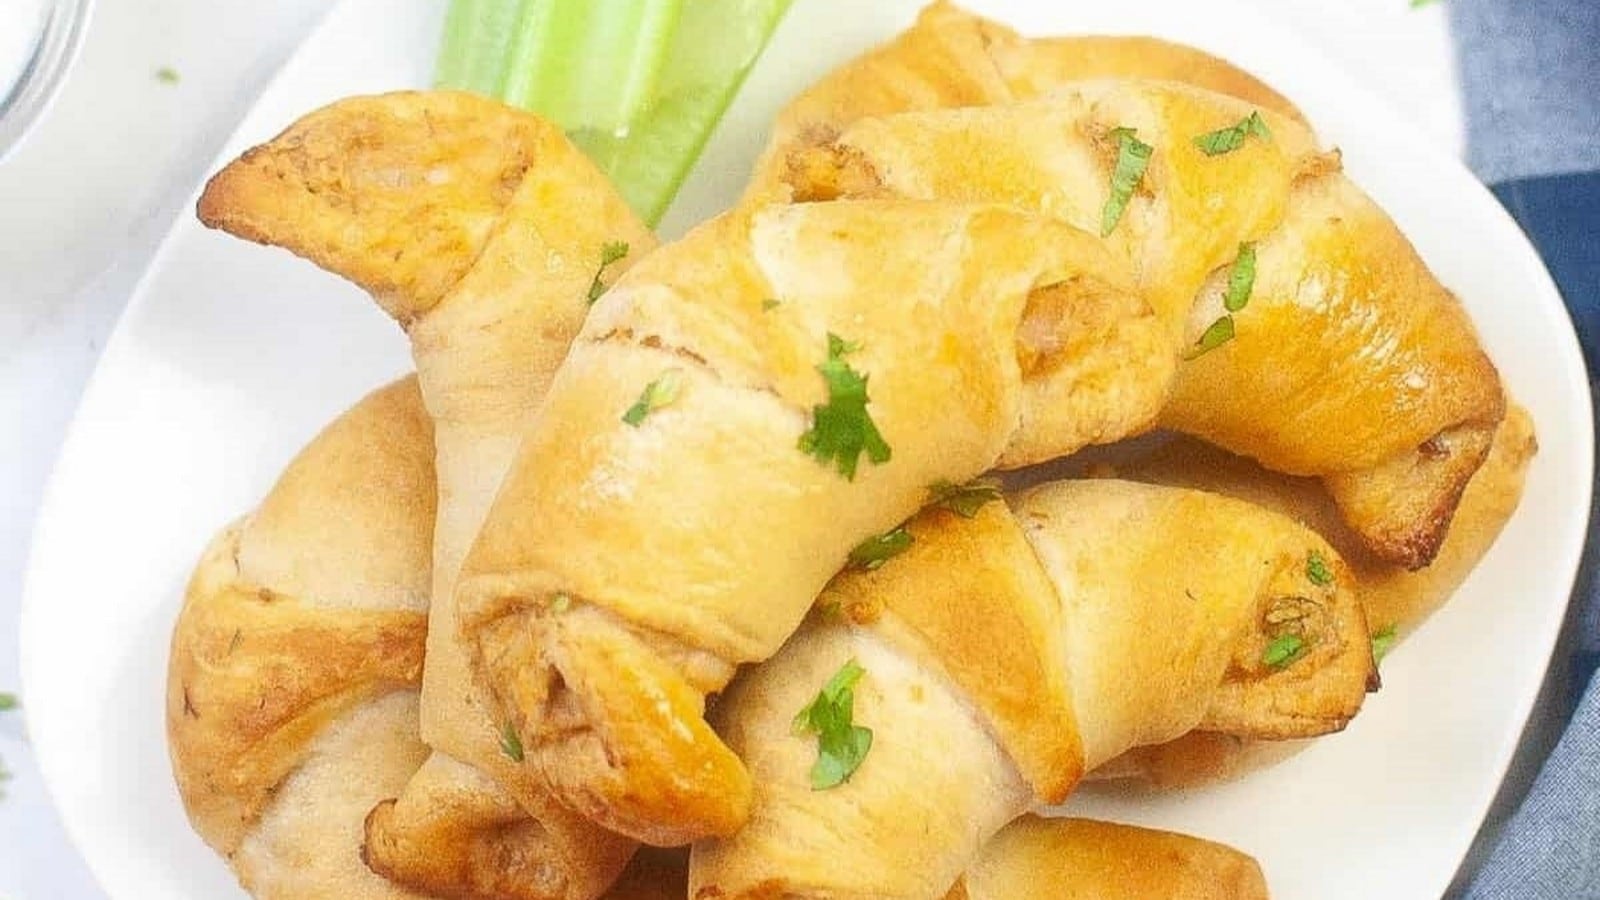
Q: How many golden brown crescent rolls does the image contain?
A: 8